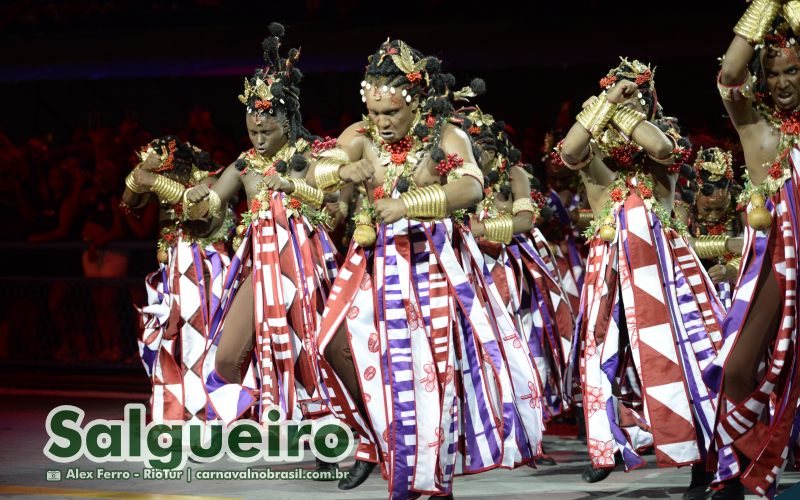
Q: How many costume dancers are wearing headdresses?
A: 7